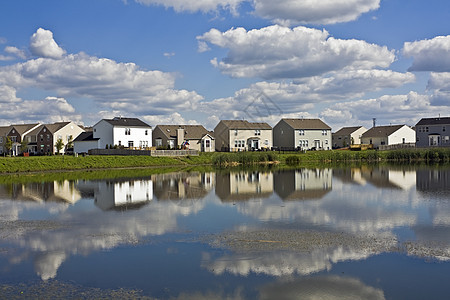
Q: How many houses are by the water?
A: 9